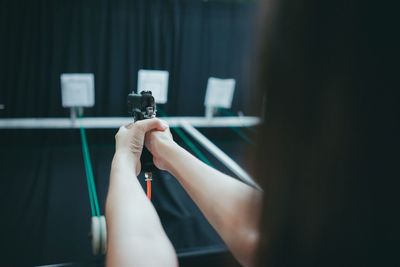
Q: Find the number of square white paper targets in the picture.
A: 3